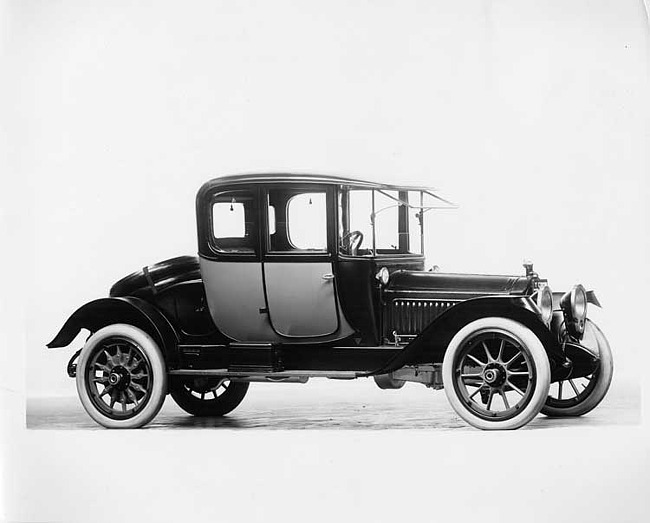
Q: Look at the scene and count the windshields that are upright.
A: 1